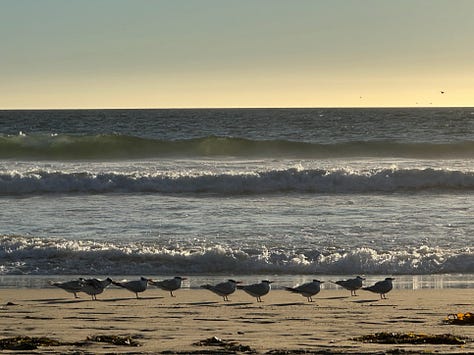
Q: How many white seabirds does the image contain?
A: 9